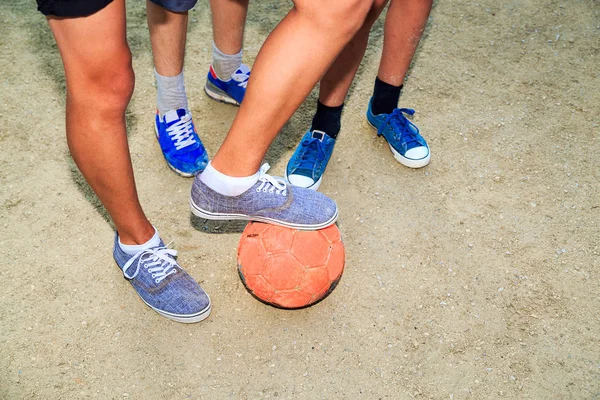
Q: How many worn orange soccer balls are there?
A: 1